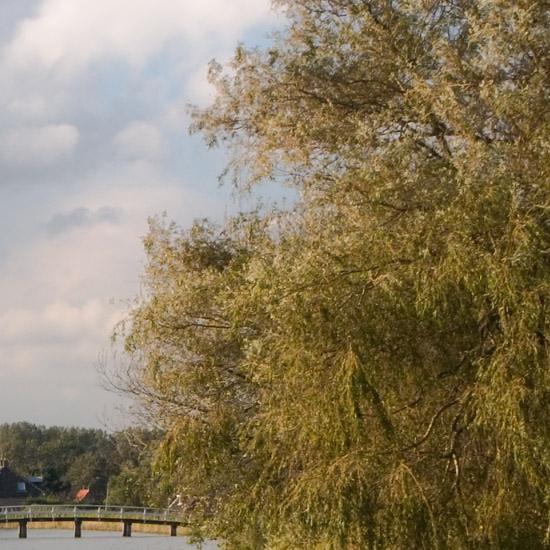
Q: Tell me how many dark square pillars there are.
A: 4